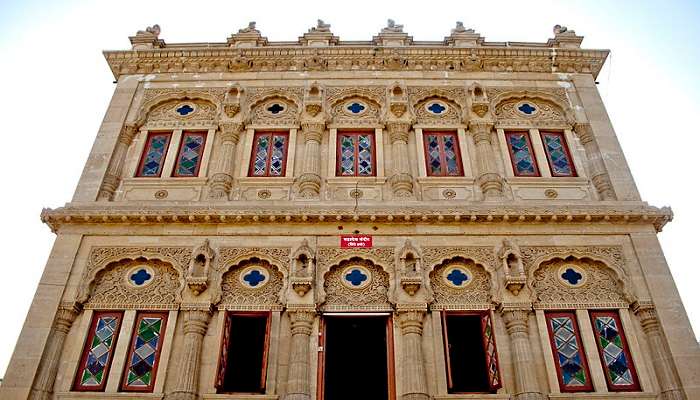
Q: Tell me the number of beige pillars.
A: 12